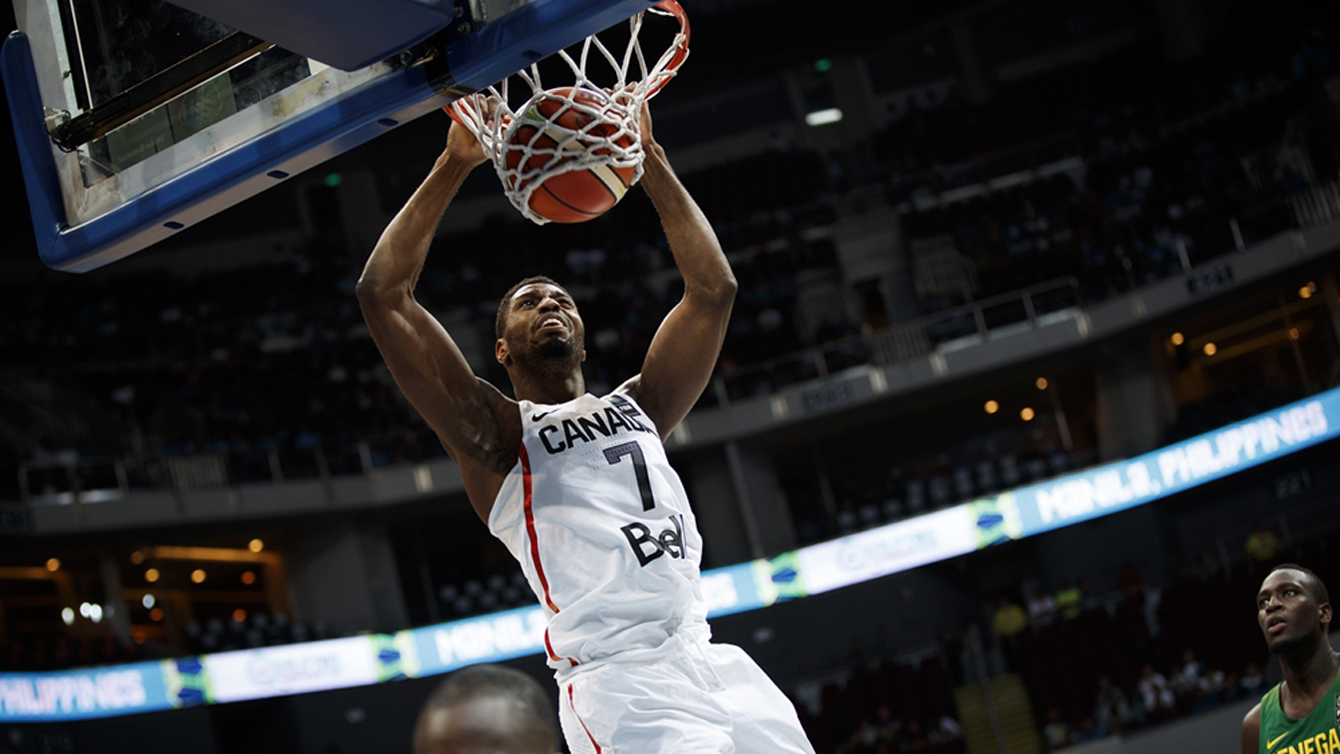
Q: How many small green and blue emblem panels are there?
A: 4